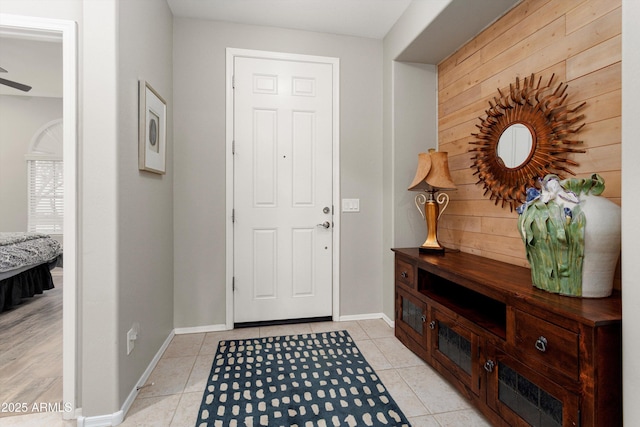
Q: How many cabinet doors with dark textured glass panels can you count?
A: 3